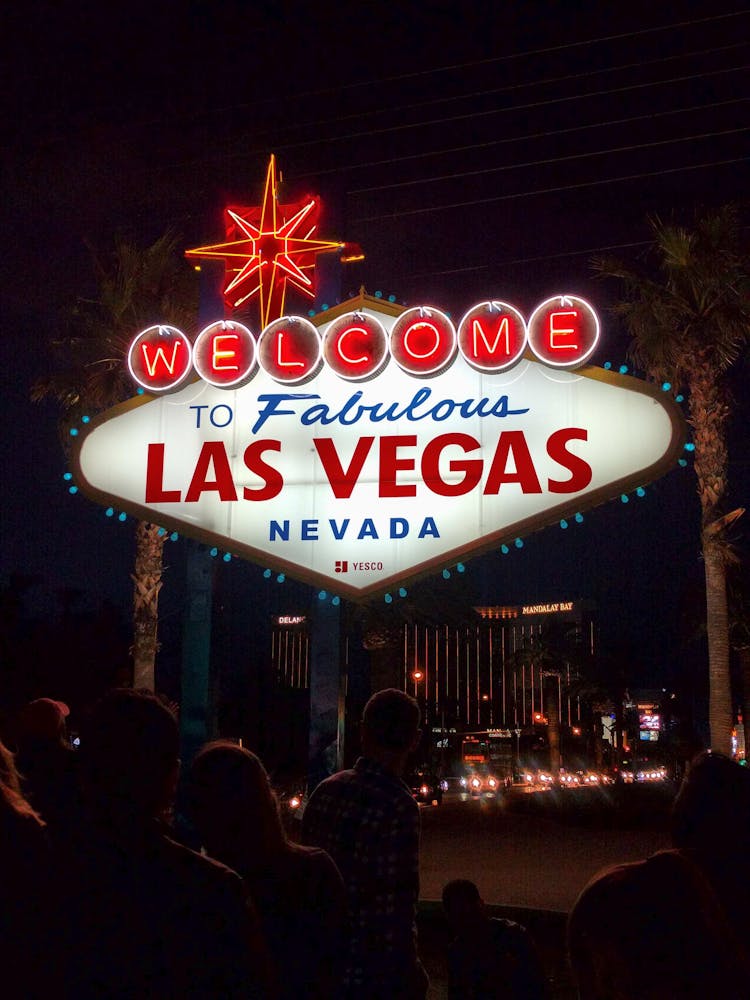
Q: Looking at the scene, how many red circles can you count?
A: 7